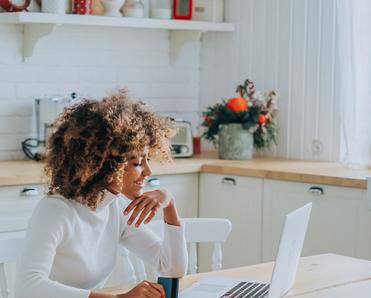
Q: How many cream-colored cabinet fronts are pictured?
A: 4